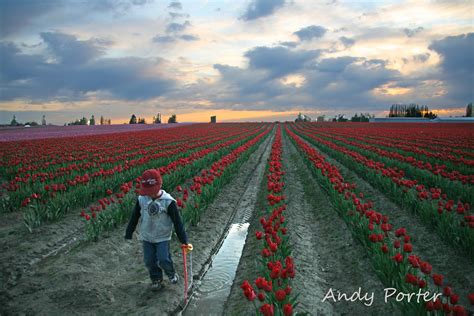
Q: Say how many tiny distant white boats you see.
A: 0